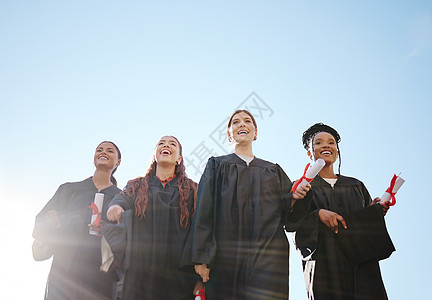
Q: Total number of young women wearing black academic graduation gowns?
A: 4